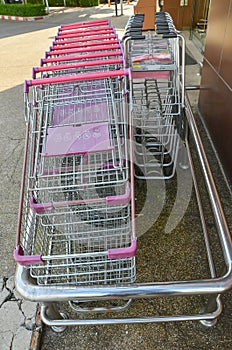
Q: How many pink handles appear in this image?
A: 10